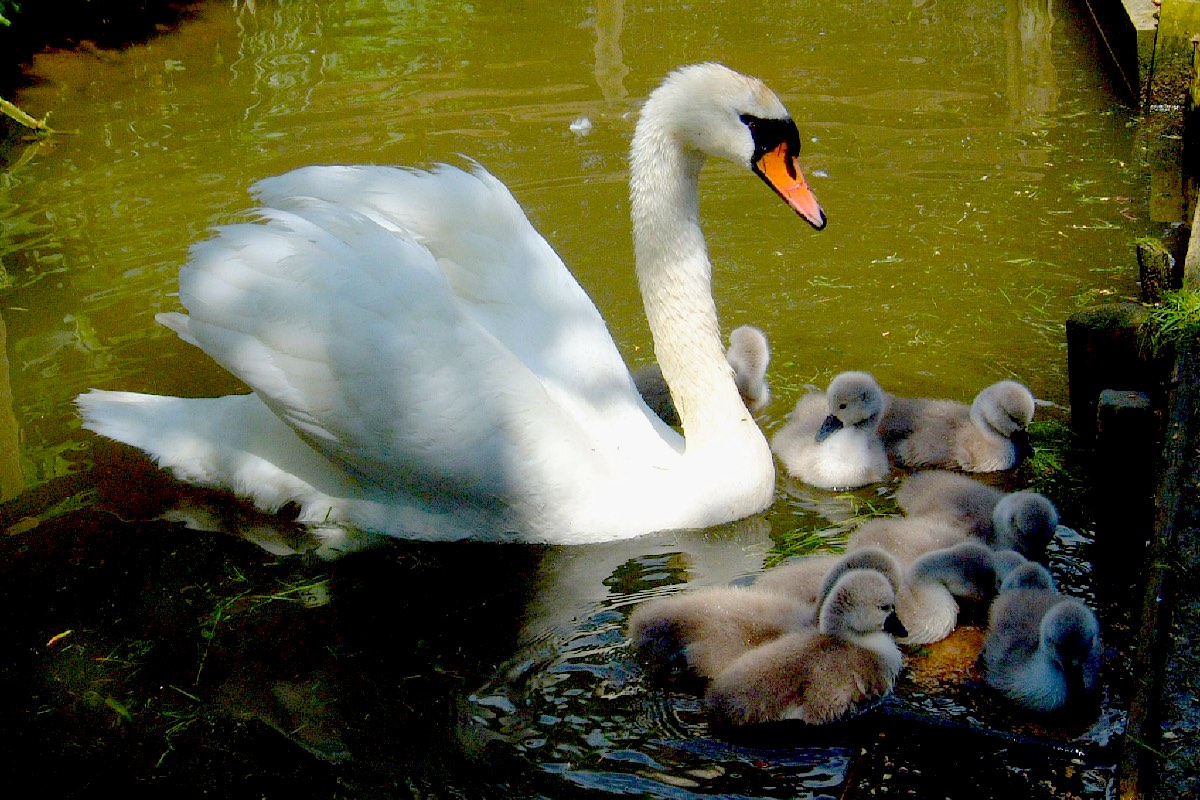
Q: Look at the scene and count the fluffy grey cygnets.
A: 10